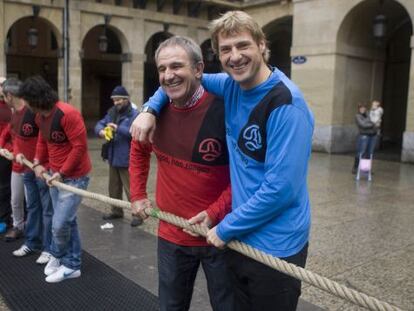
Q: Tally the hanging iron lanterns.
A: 3